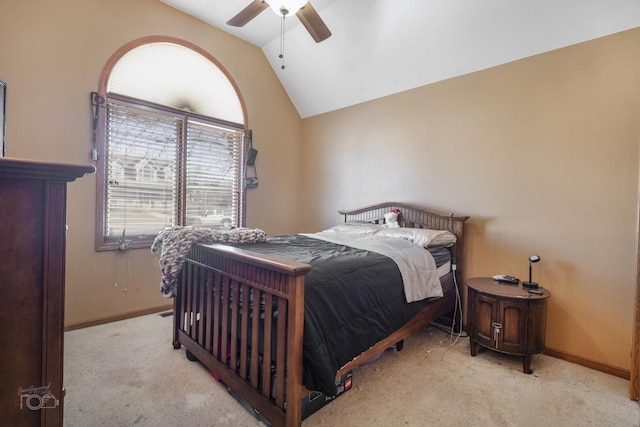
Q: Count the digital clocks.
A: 0